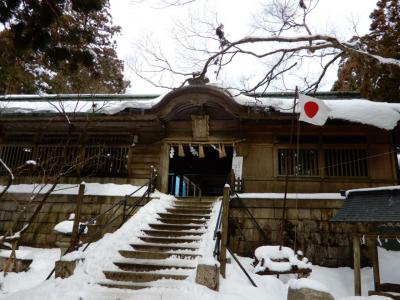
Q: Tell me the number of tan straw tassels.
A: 3